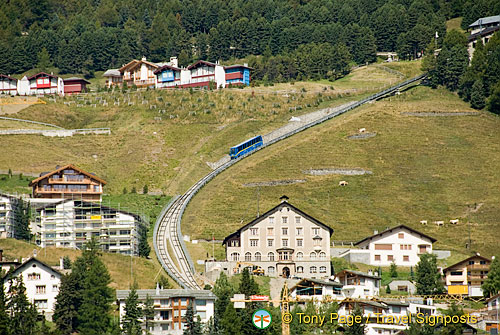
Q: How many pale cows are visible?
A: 5